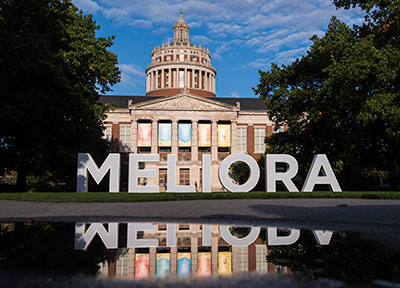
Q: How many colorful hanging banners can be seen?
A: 5